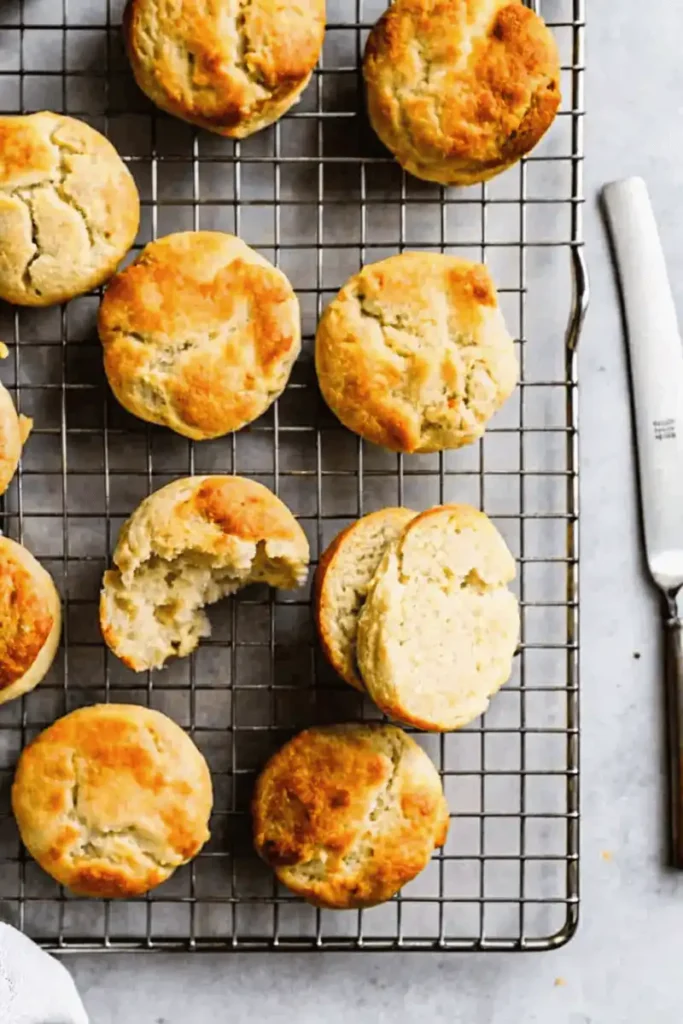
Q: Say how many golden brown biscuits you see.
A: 11